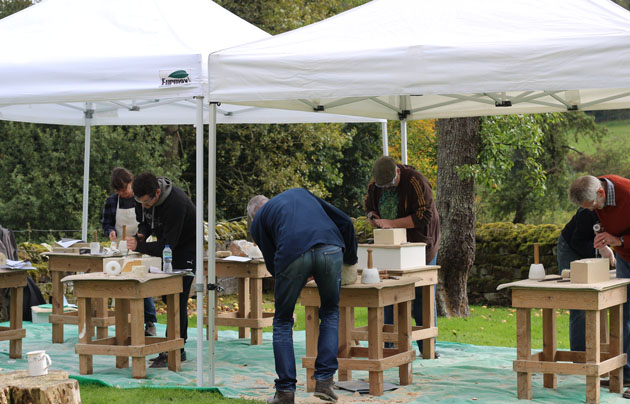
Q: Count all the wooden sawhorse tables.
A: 7